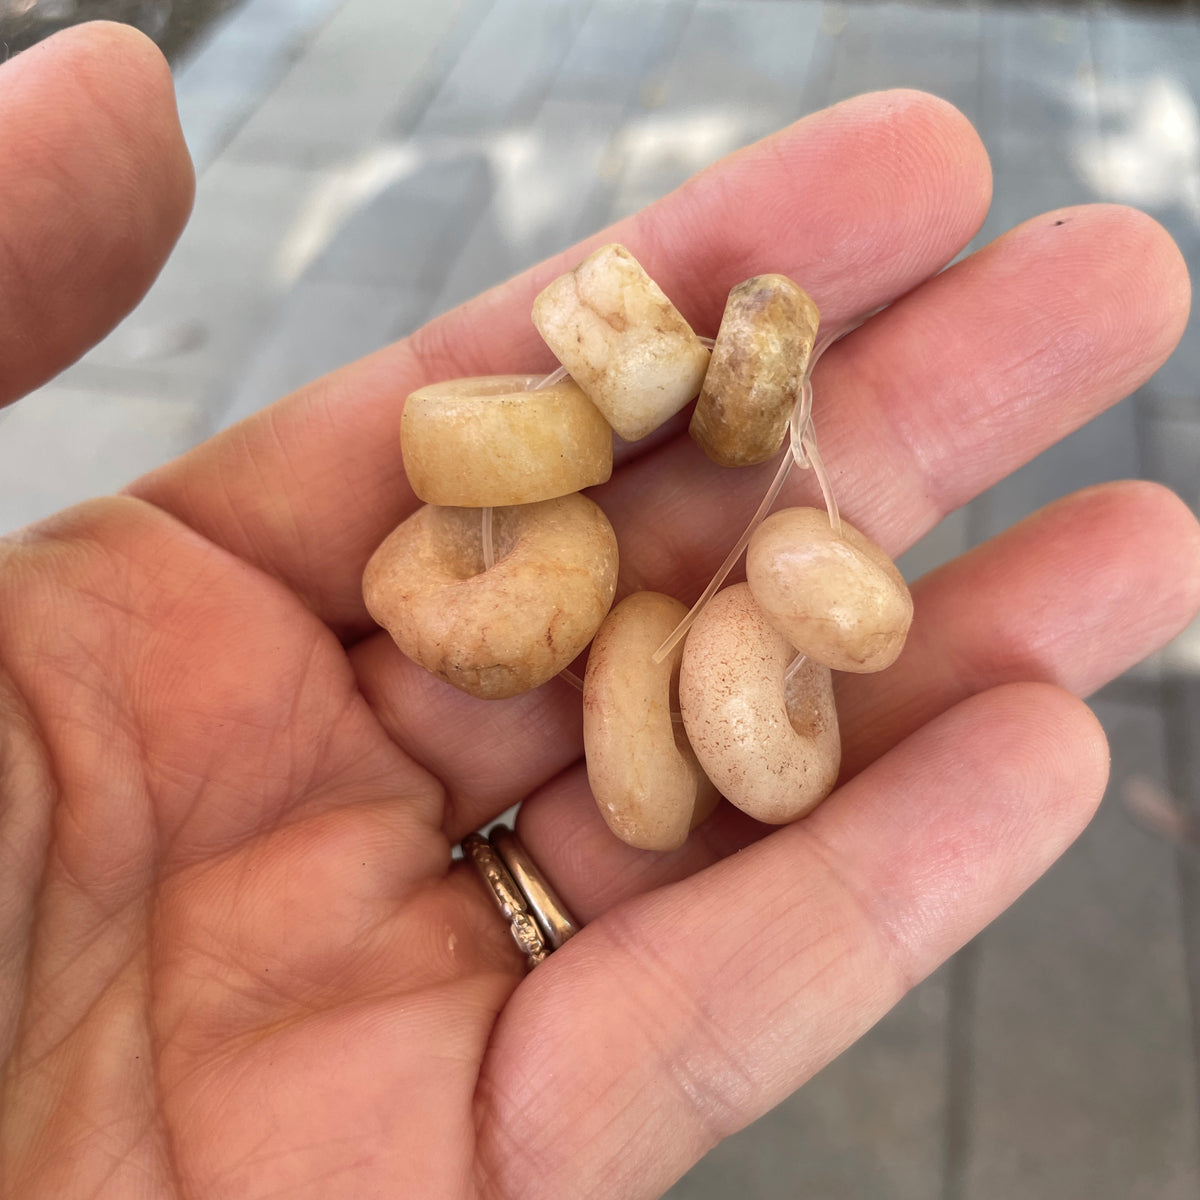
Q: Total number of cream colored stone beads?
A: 7